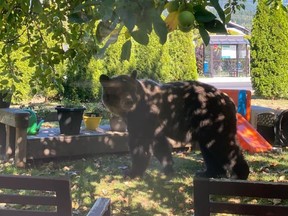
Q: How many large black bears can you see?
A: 1